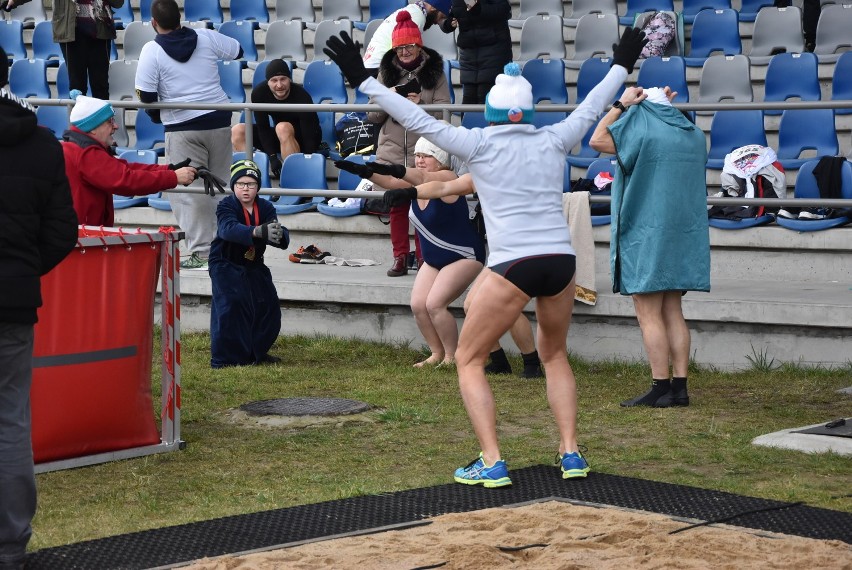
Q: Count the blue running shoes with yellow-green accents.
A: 2